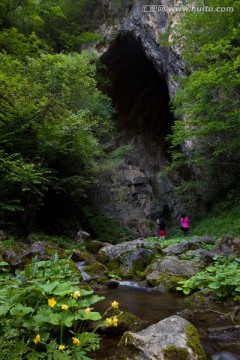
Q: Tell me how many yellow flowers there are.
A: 10